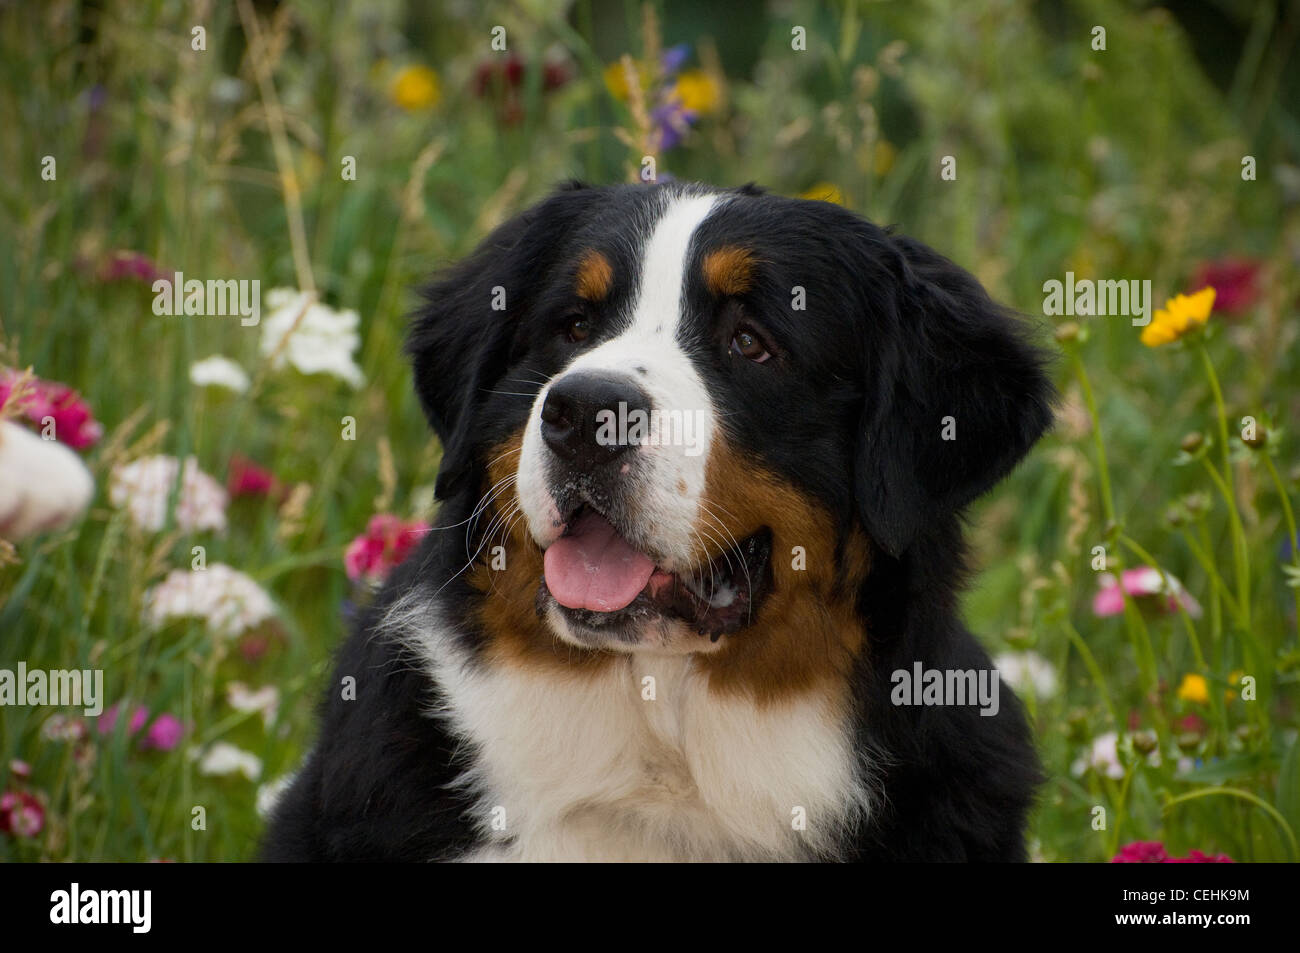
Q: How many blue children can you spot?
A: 0